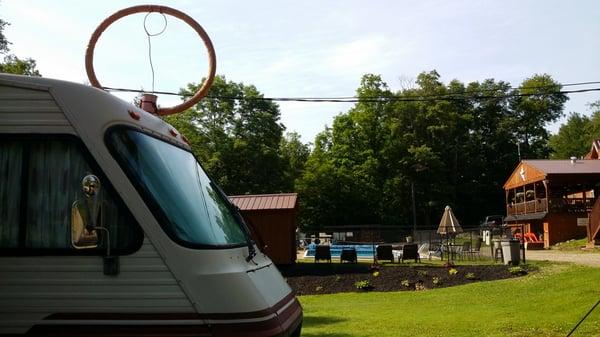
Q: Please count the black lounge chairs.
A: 4